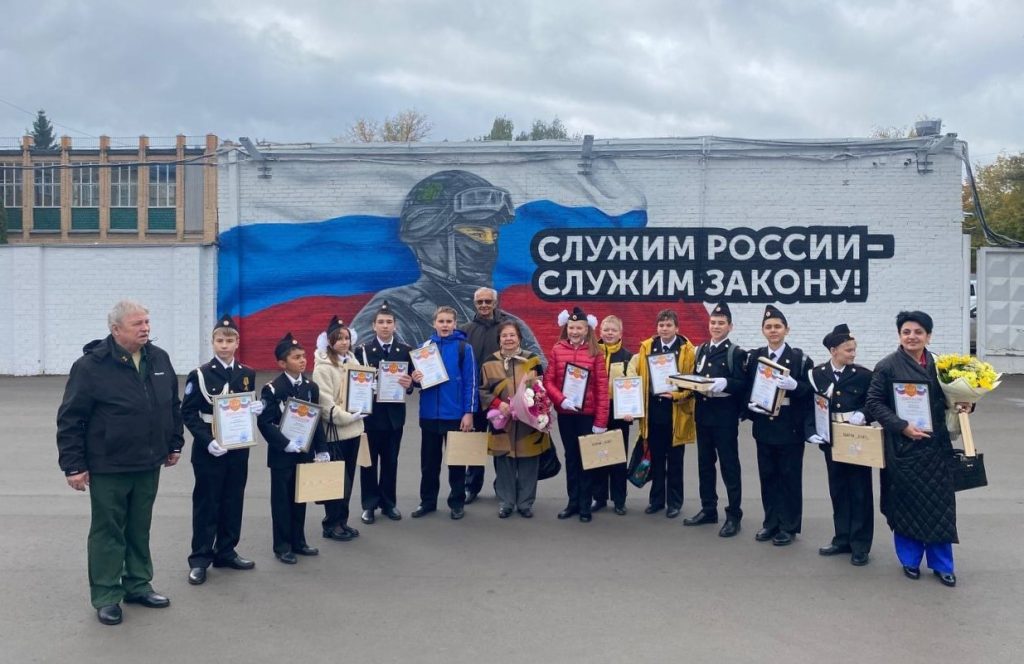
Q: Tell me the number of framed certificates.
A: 12